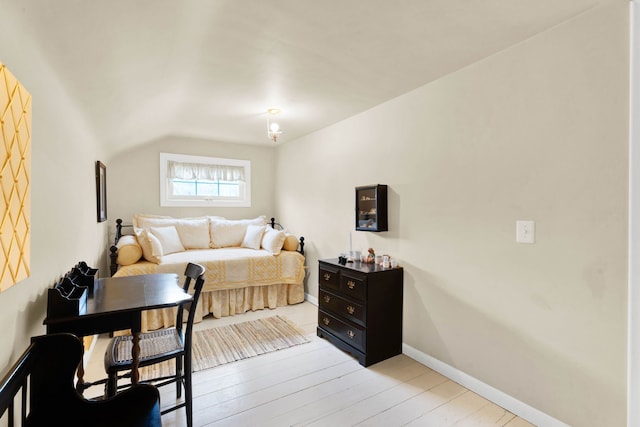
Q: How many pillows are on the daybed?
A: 8